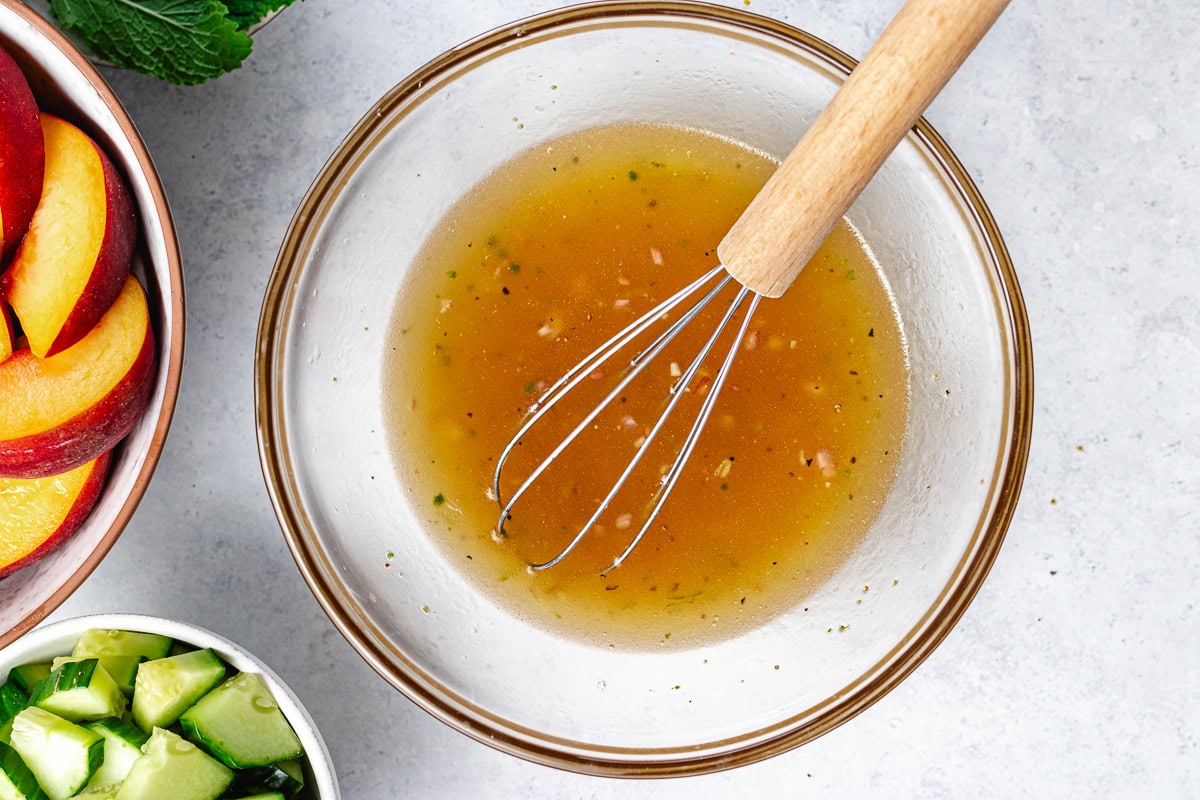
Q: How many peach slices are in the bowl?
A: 5